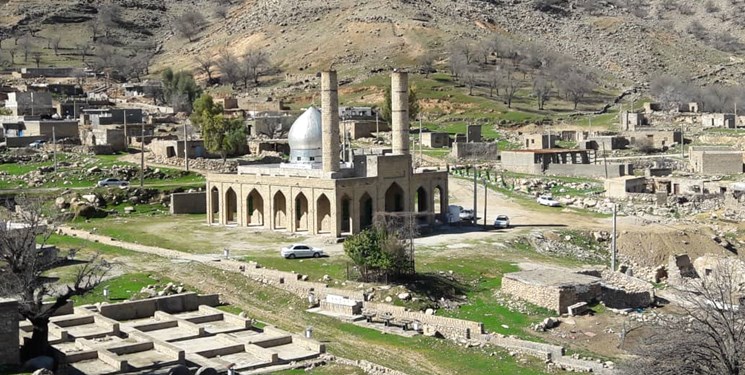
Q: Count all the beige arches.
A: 11